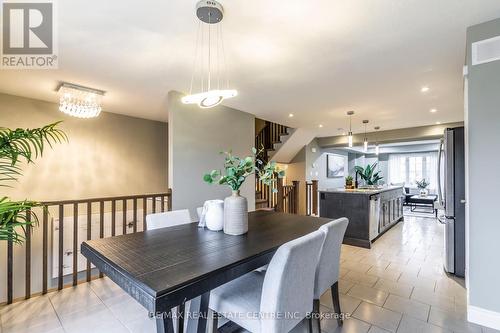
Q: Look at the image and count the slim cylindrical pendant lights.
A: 3